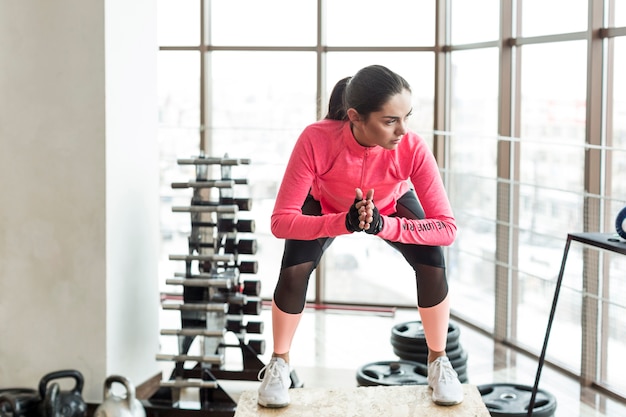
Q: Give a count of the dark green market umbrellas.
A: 0